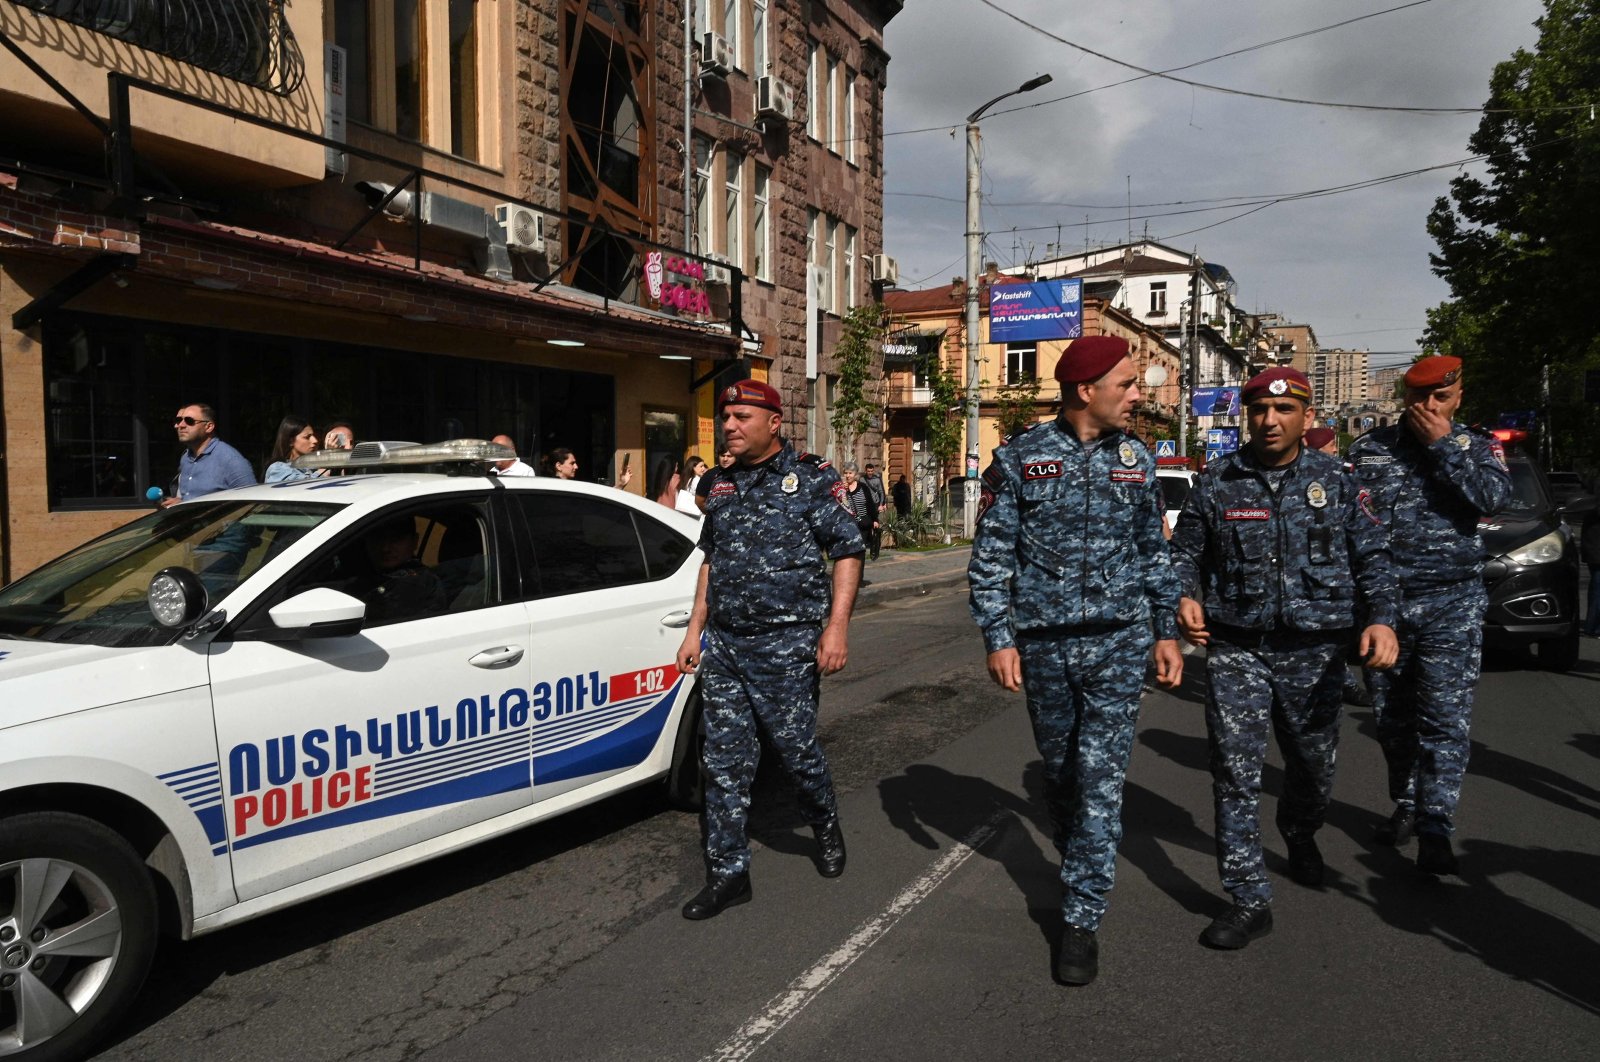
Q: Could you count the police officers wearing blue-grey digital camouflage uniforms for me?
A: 4